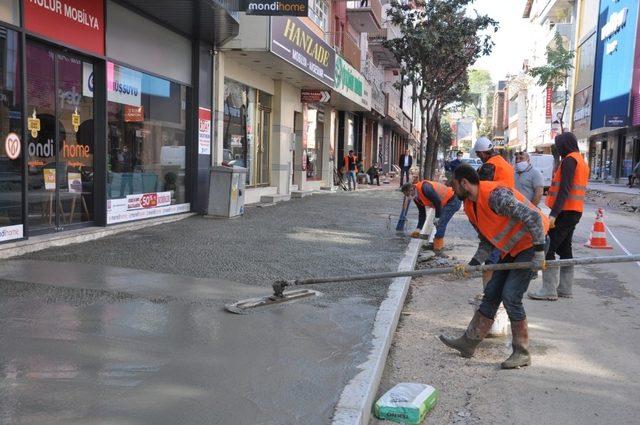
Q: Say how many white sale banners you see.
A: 1